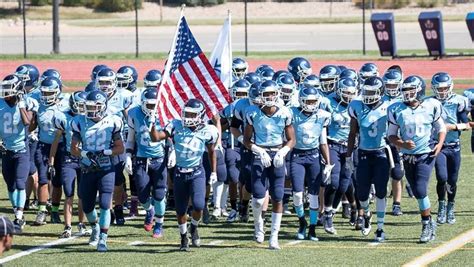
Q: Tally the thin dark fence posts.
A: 4